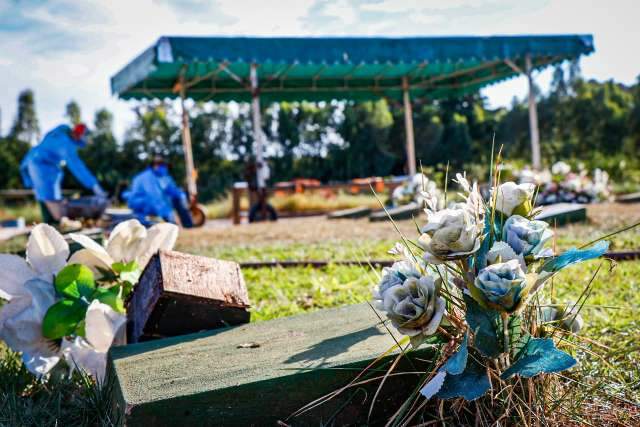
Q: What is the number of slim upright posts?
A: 4